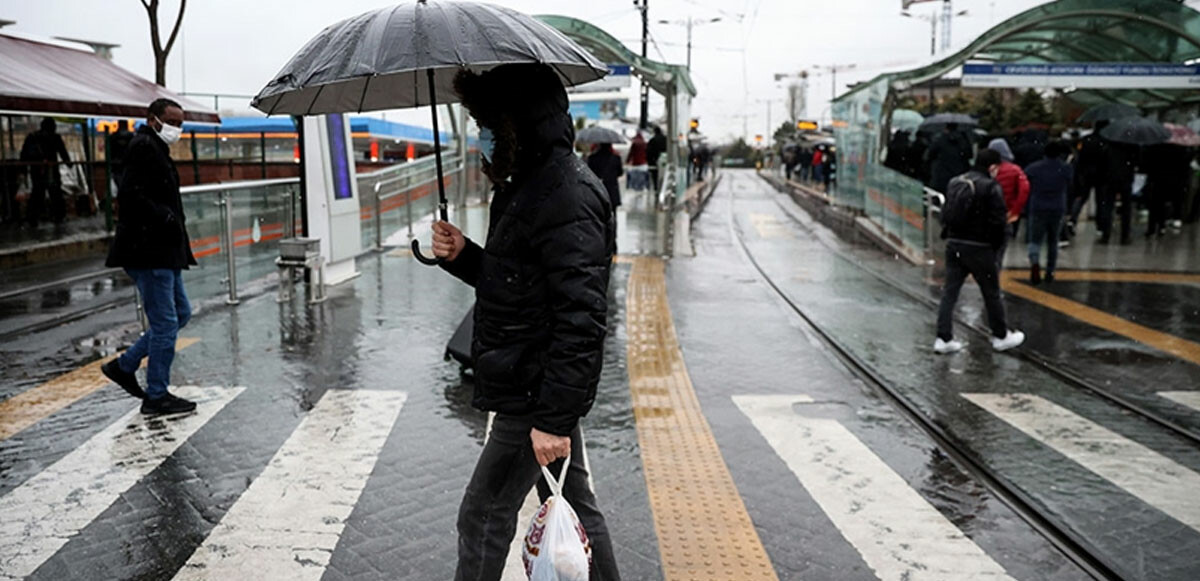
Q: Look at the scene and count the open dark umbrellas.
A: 5